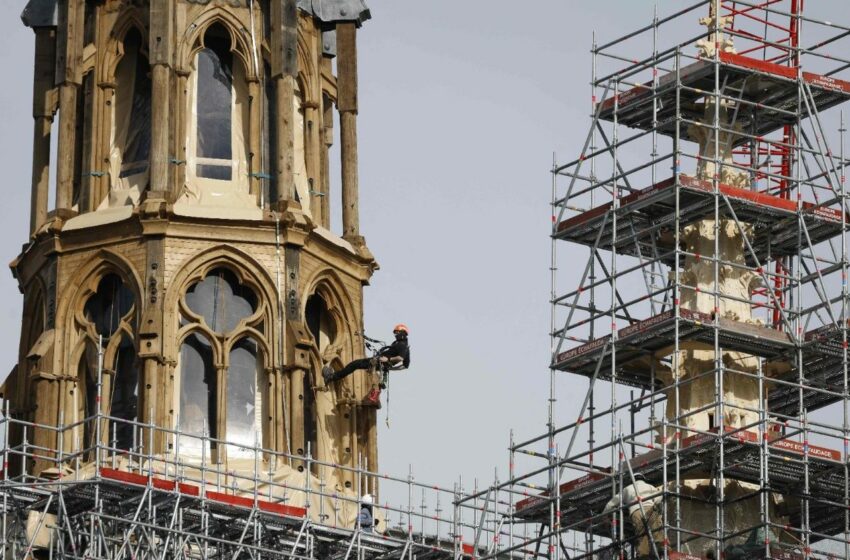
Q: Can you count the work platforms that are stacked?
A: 4